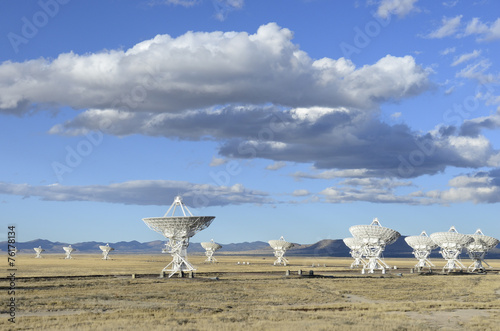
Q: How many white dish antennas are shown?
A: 11